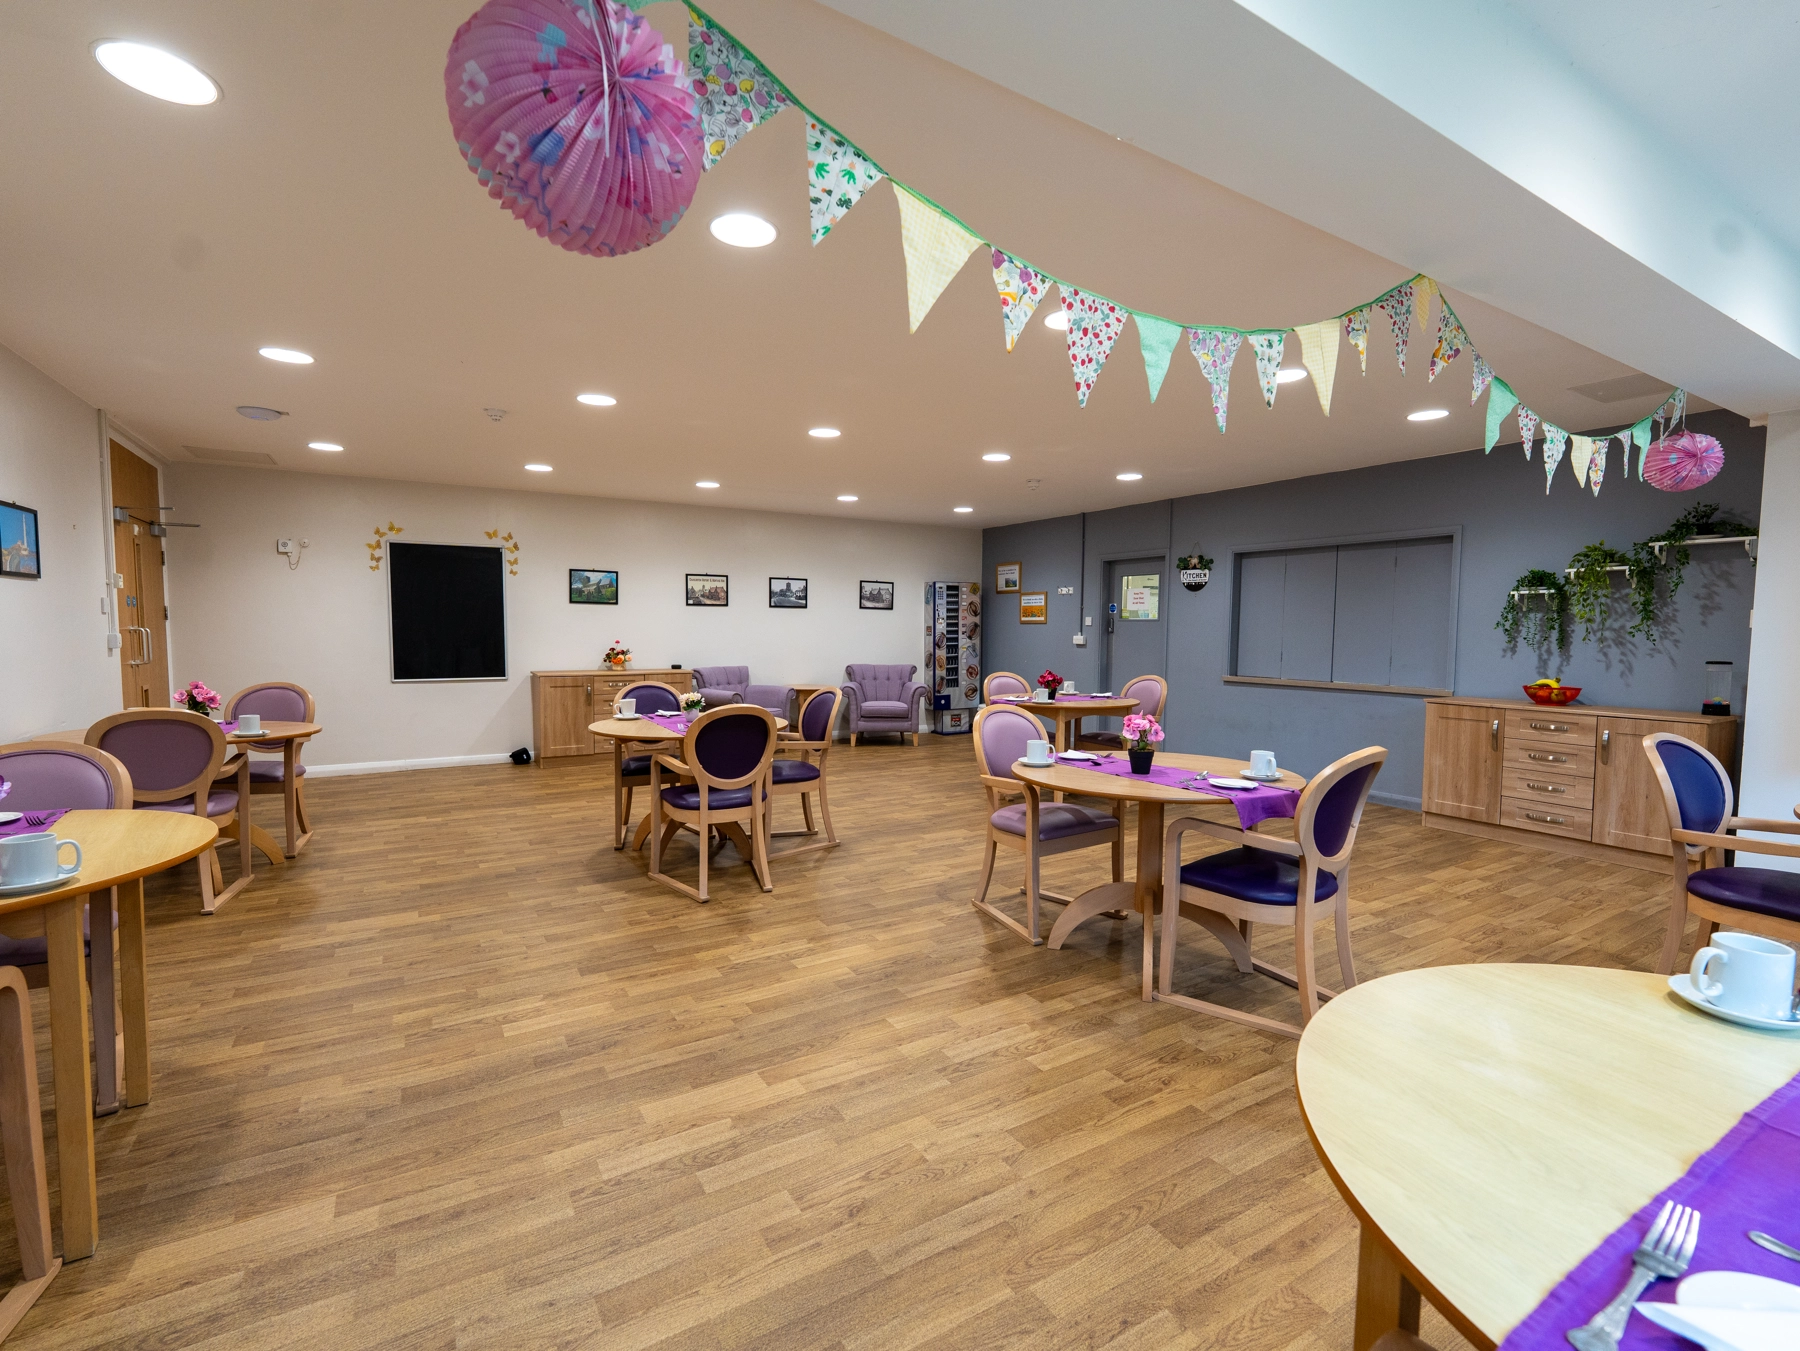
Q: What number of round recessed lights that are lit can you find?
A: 15